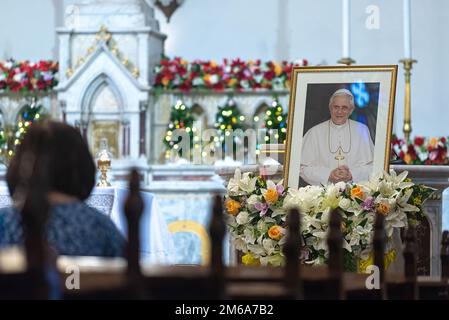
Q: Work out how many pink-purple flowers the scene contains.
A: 3